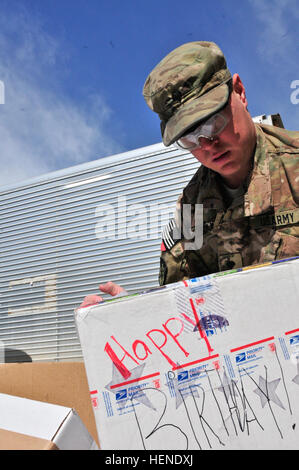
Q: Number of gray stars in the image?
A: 5